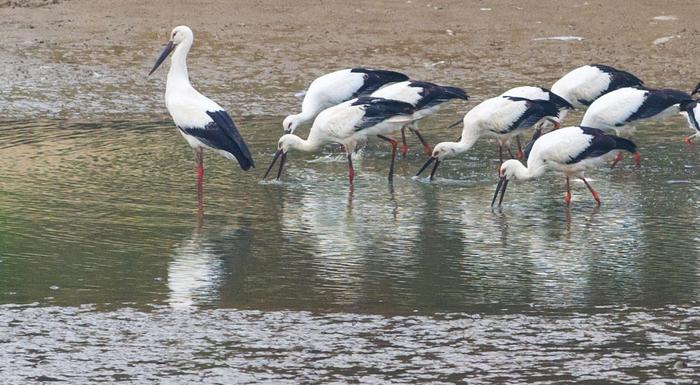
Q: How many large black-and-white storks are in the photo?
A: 10